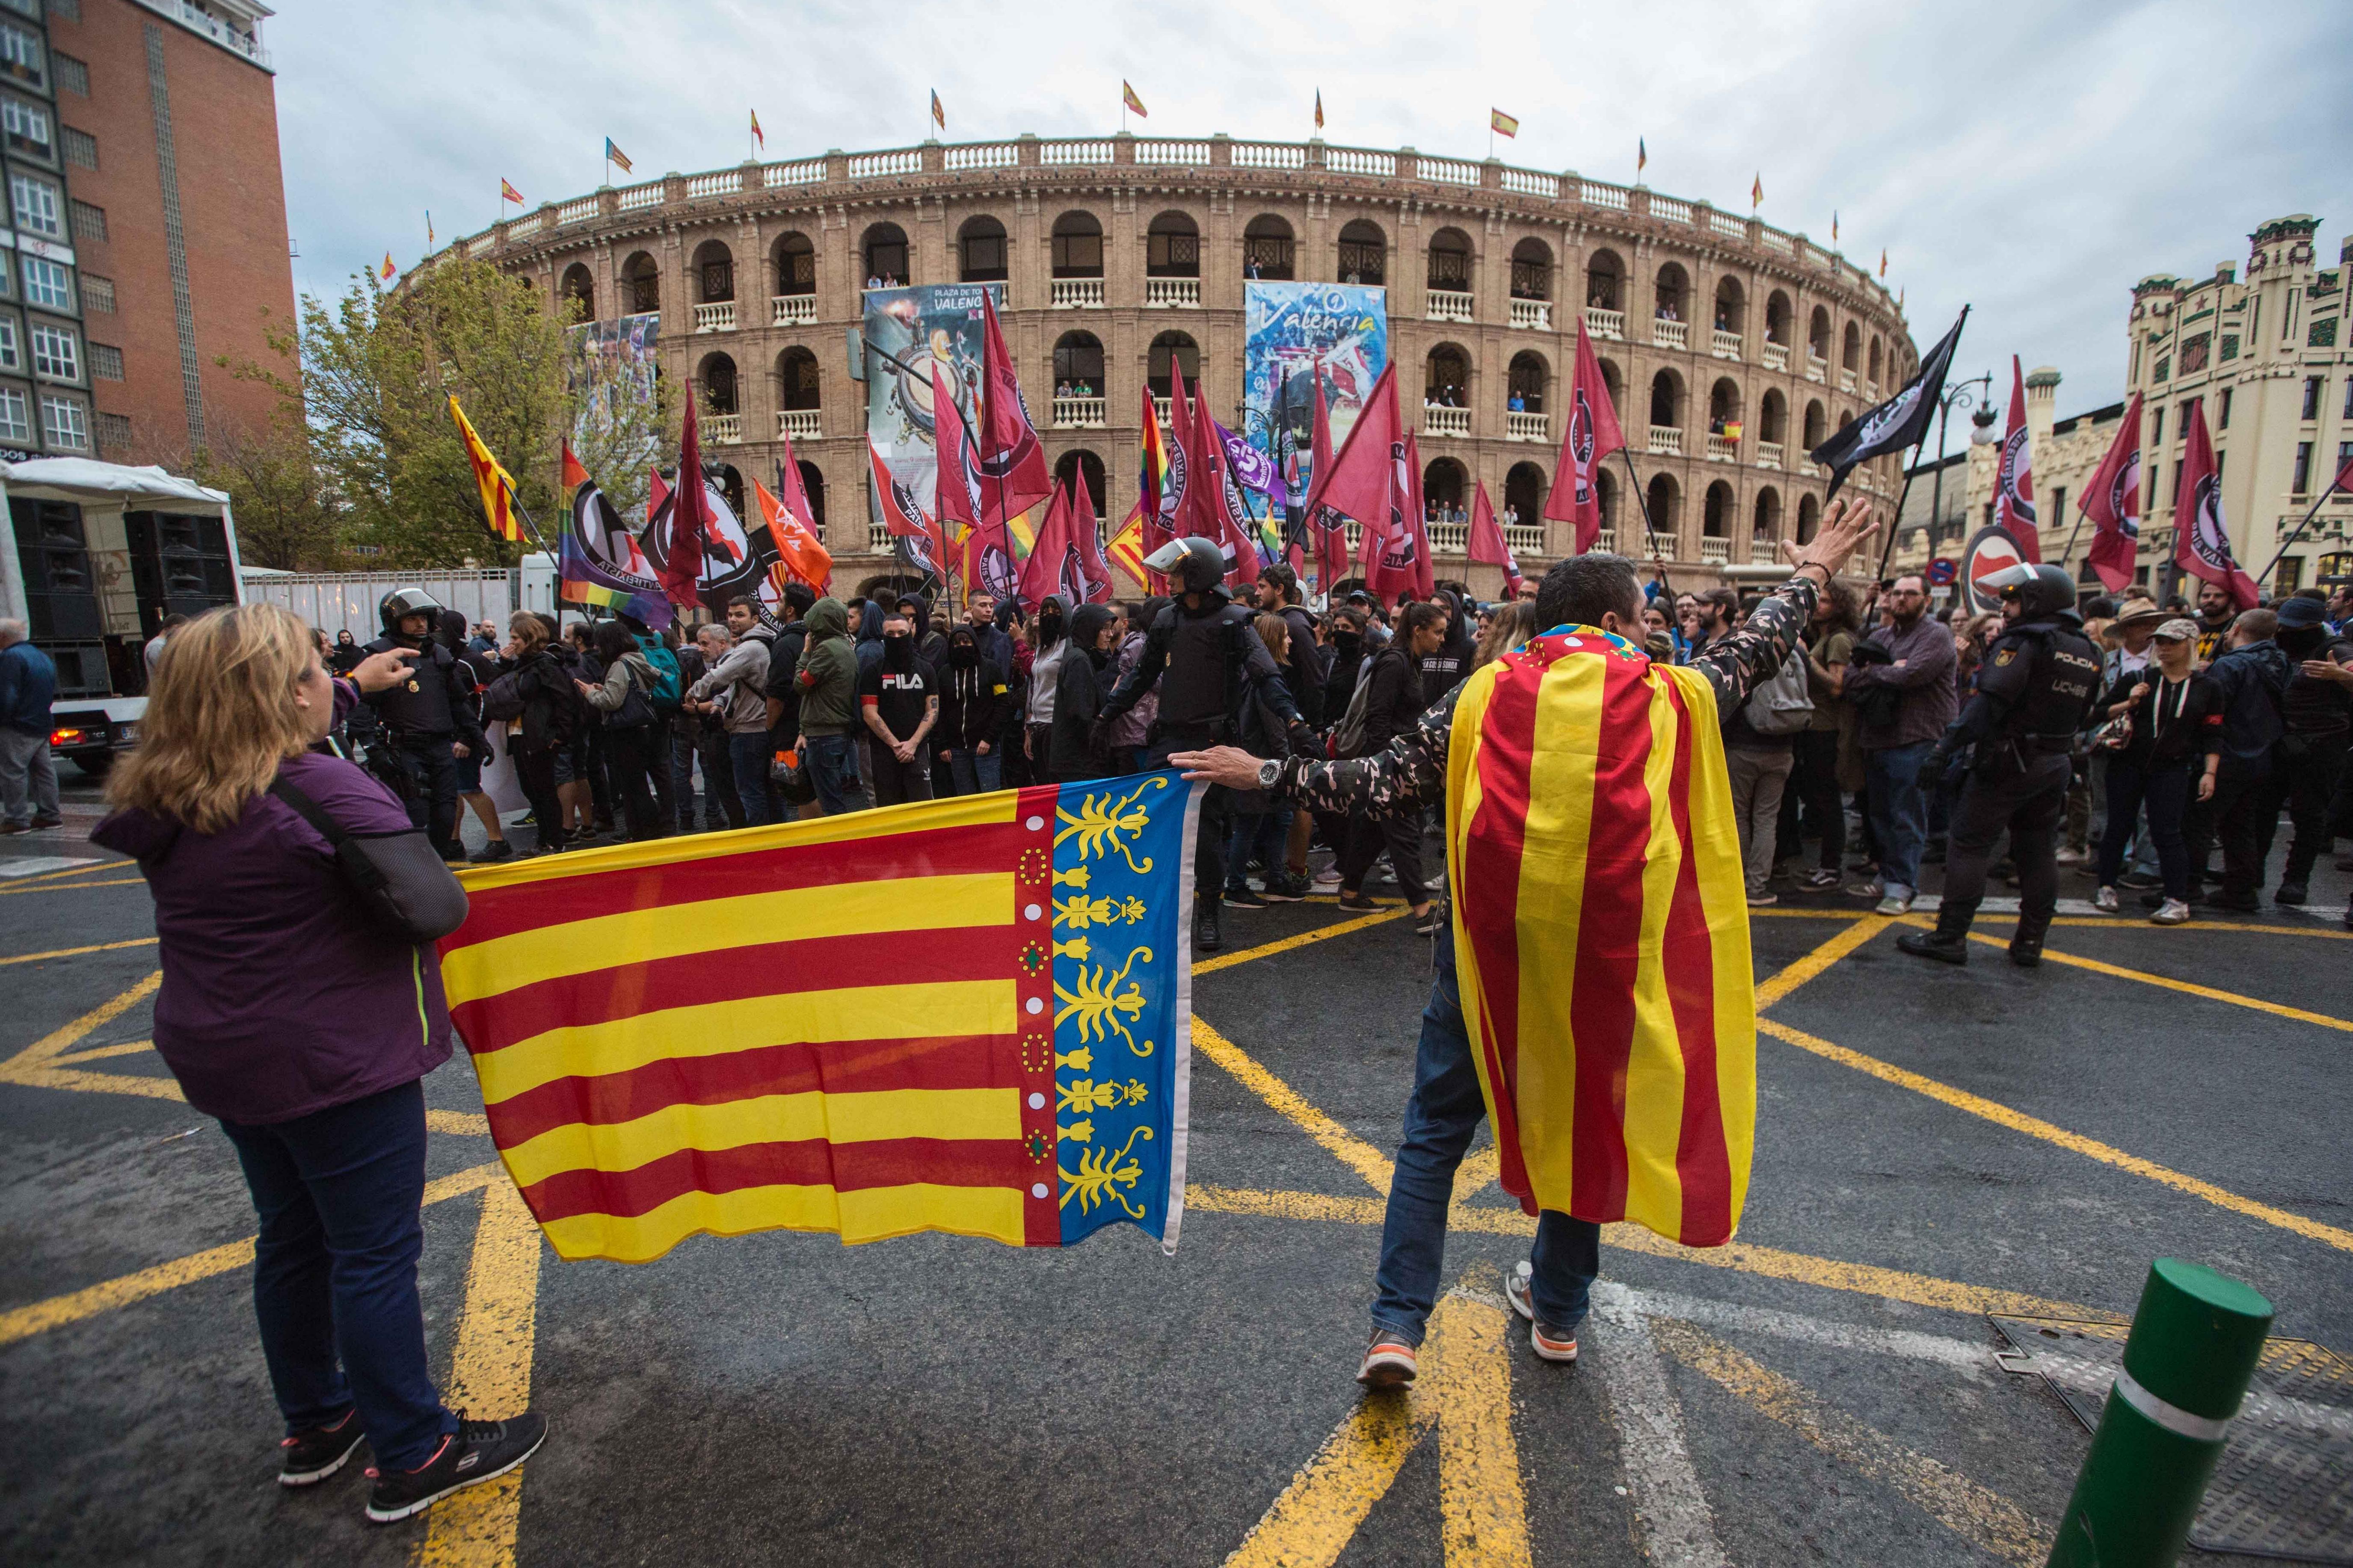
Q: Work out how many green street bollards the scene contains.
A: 1